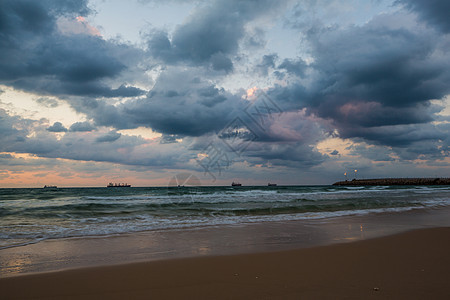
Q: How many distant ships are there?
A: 4